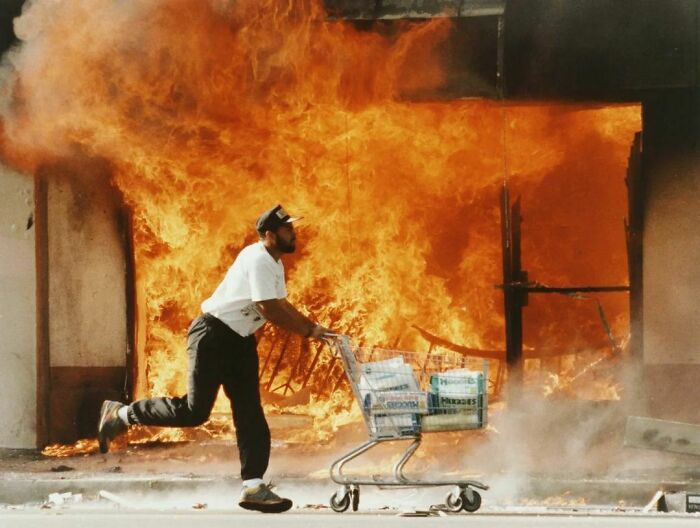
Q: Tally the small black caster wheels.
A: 4